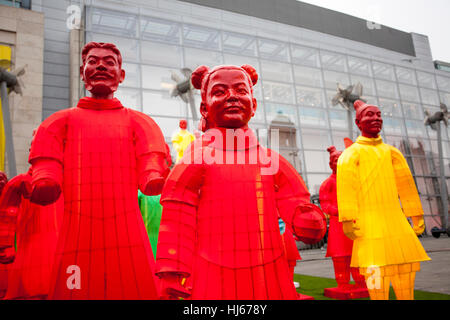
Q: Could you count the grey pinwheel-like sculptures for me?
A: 4